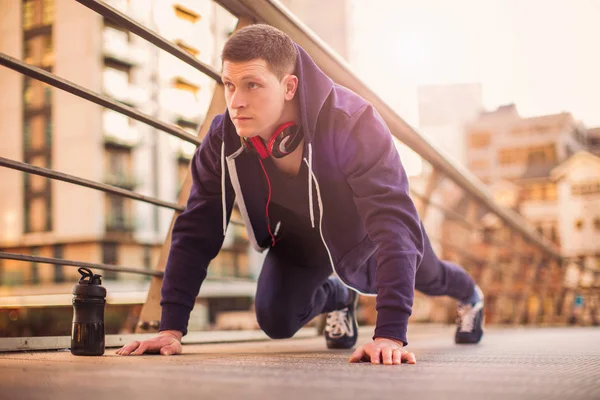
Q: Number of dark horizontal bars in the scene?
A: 4